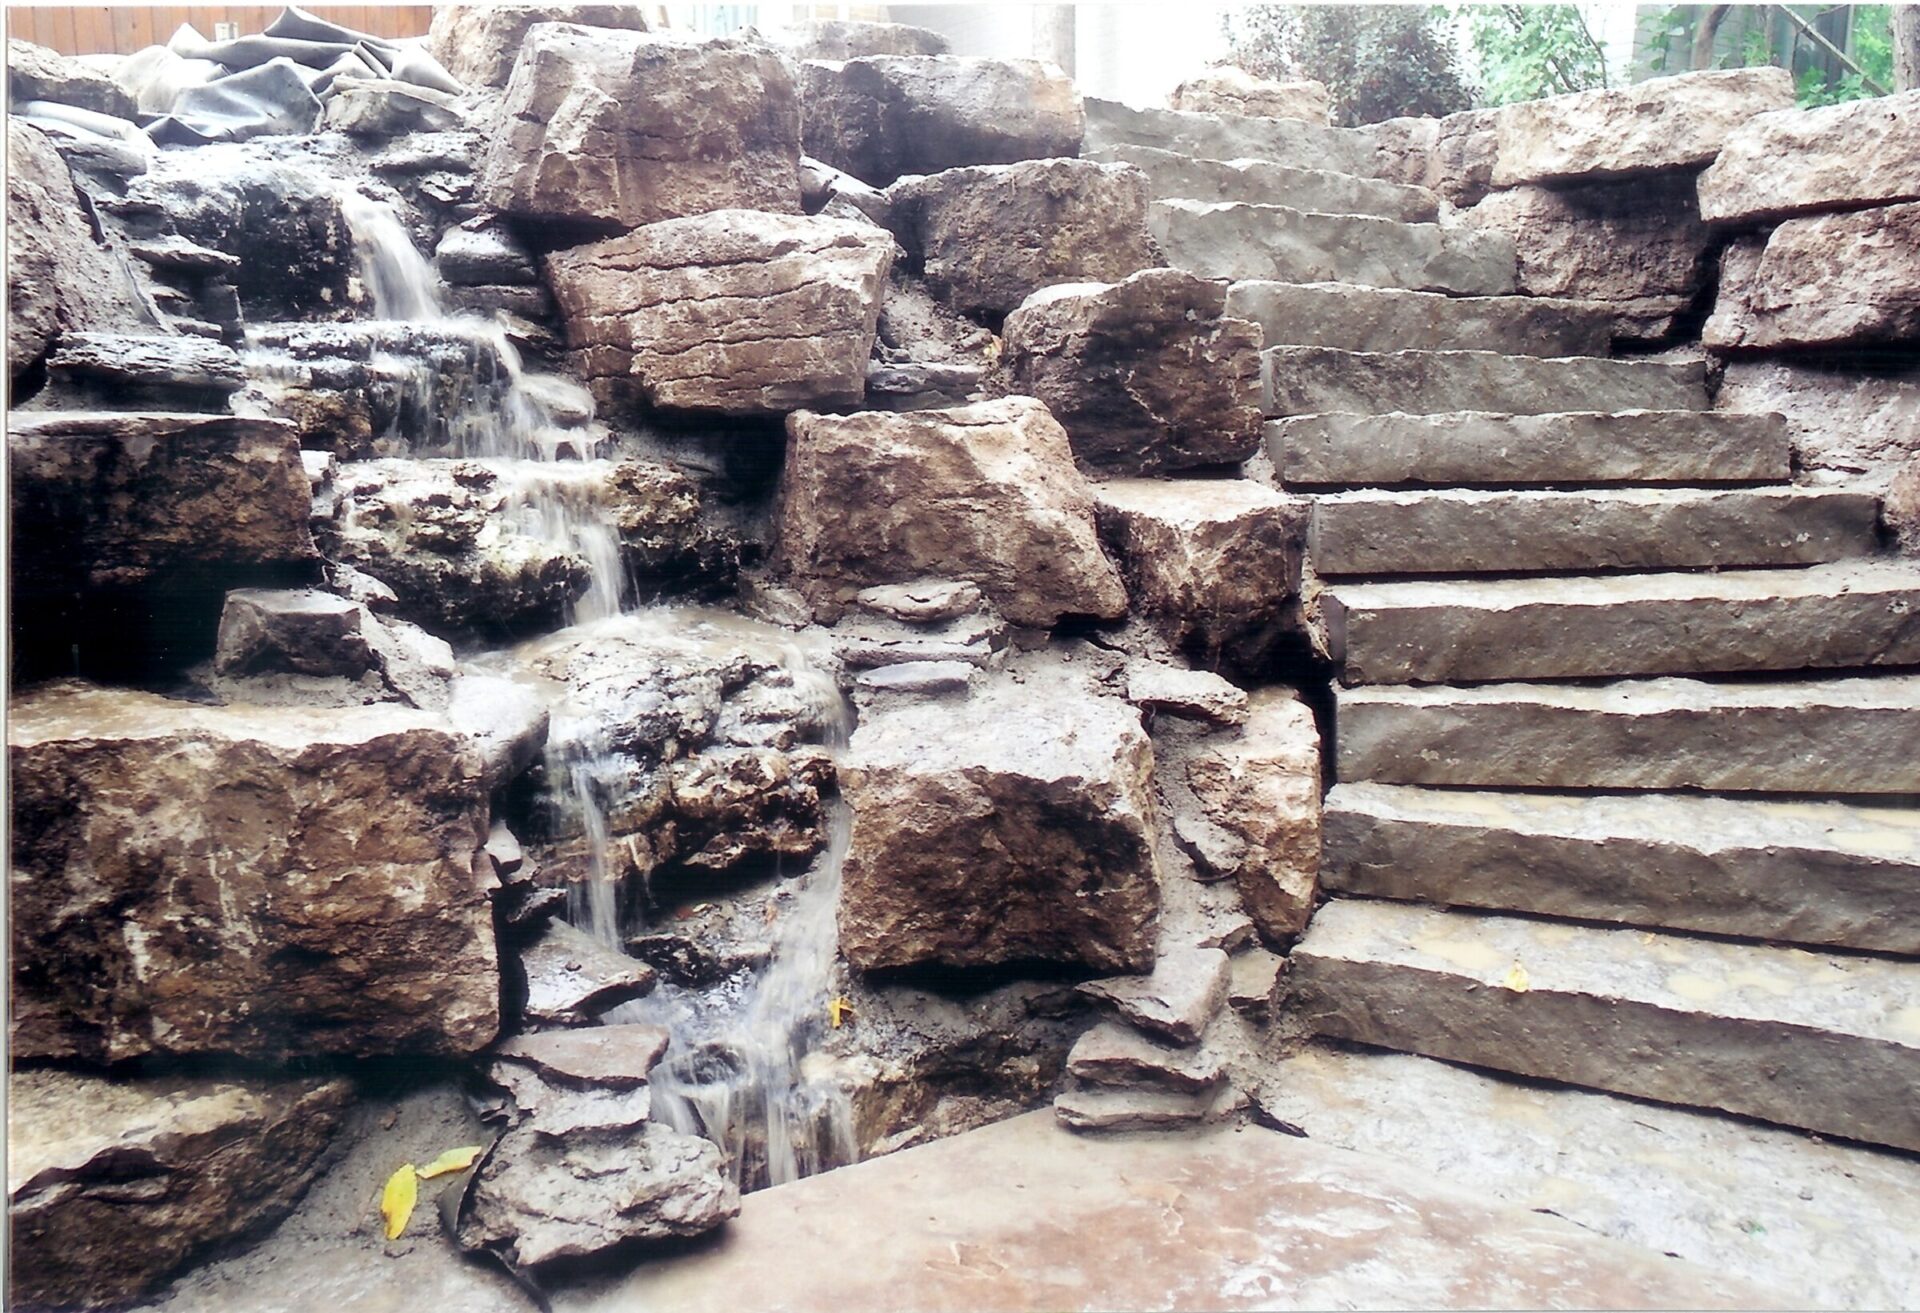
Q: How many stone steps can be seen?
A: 11